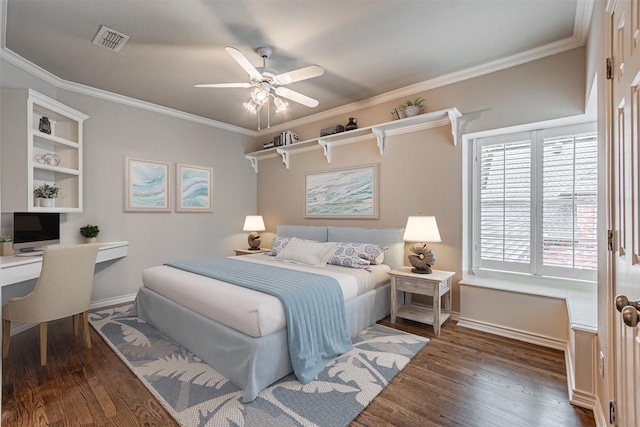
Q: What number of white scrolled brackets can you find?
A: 5